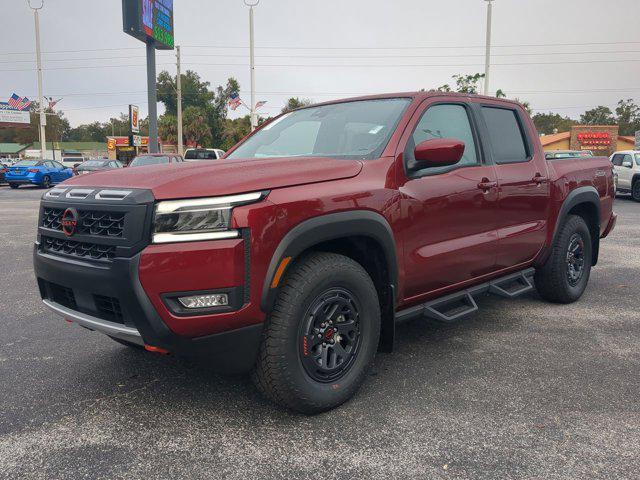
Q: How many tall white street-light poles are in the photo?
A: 3